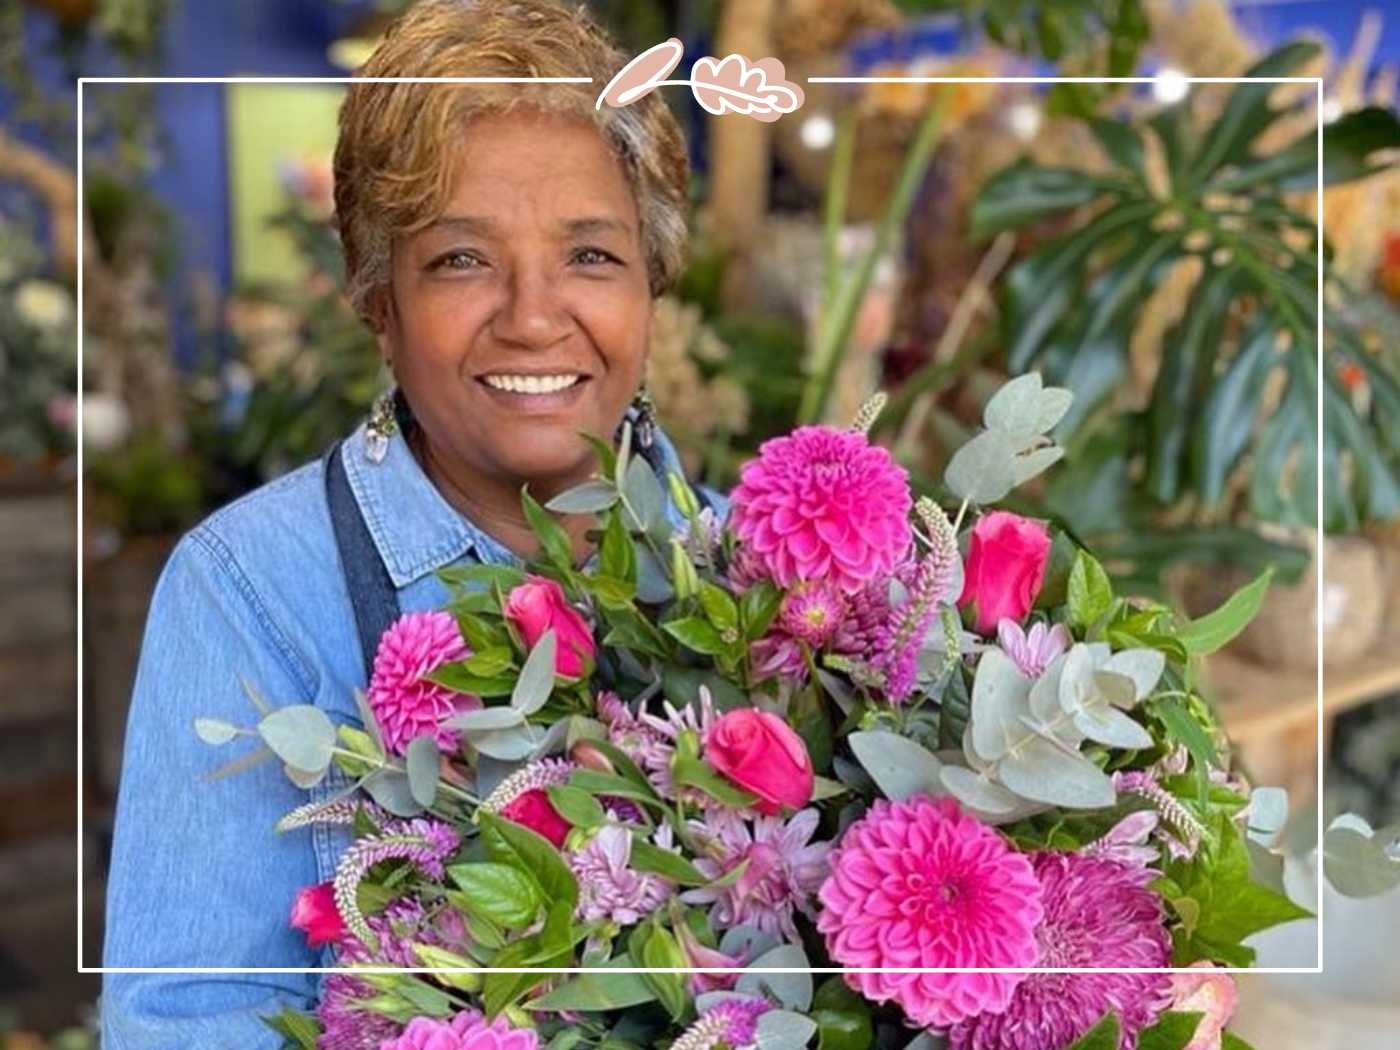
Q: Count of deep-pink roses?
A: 5